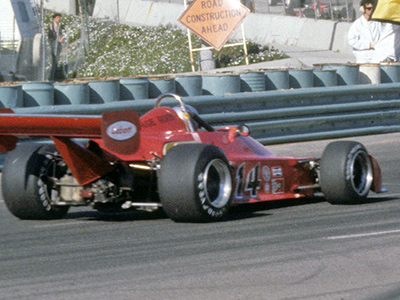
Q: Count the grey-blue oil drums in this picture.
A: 14